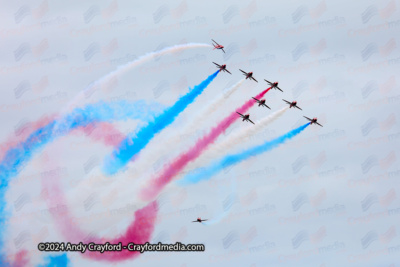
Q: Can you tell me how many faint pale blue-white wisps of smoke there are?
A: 1